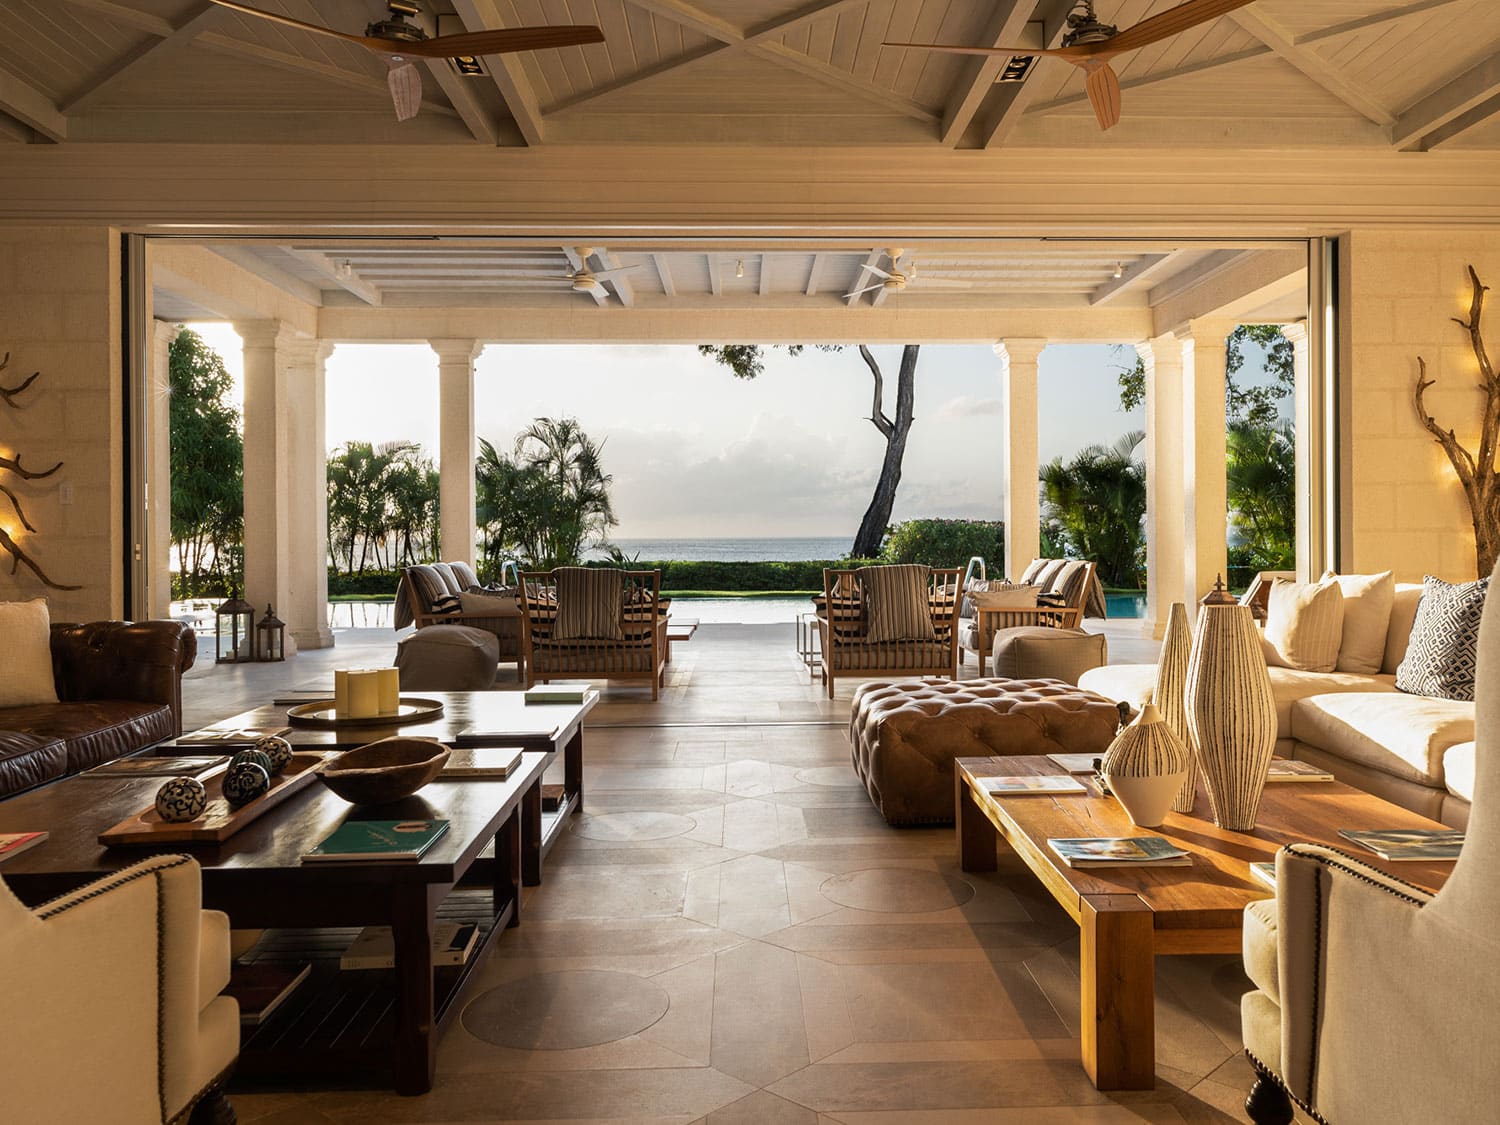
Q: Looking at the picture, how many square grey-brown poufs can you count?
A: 2